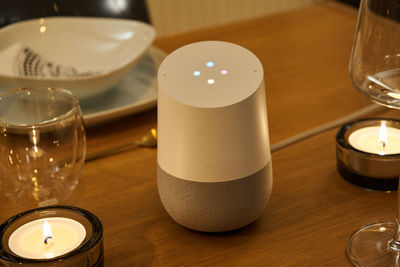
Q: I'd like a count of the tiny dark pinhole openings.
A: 2